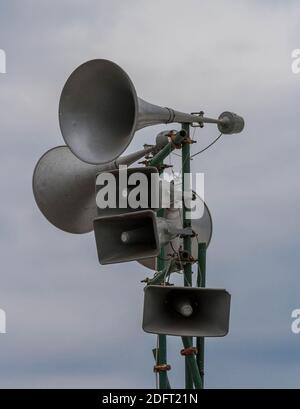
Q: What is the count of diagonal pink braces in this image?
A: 0